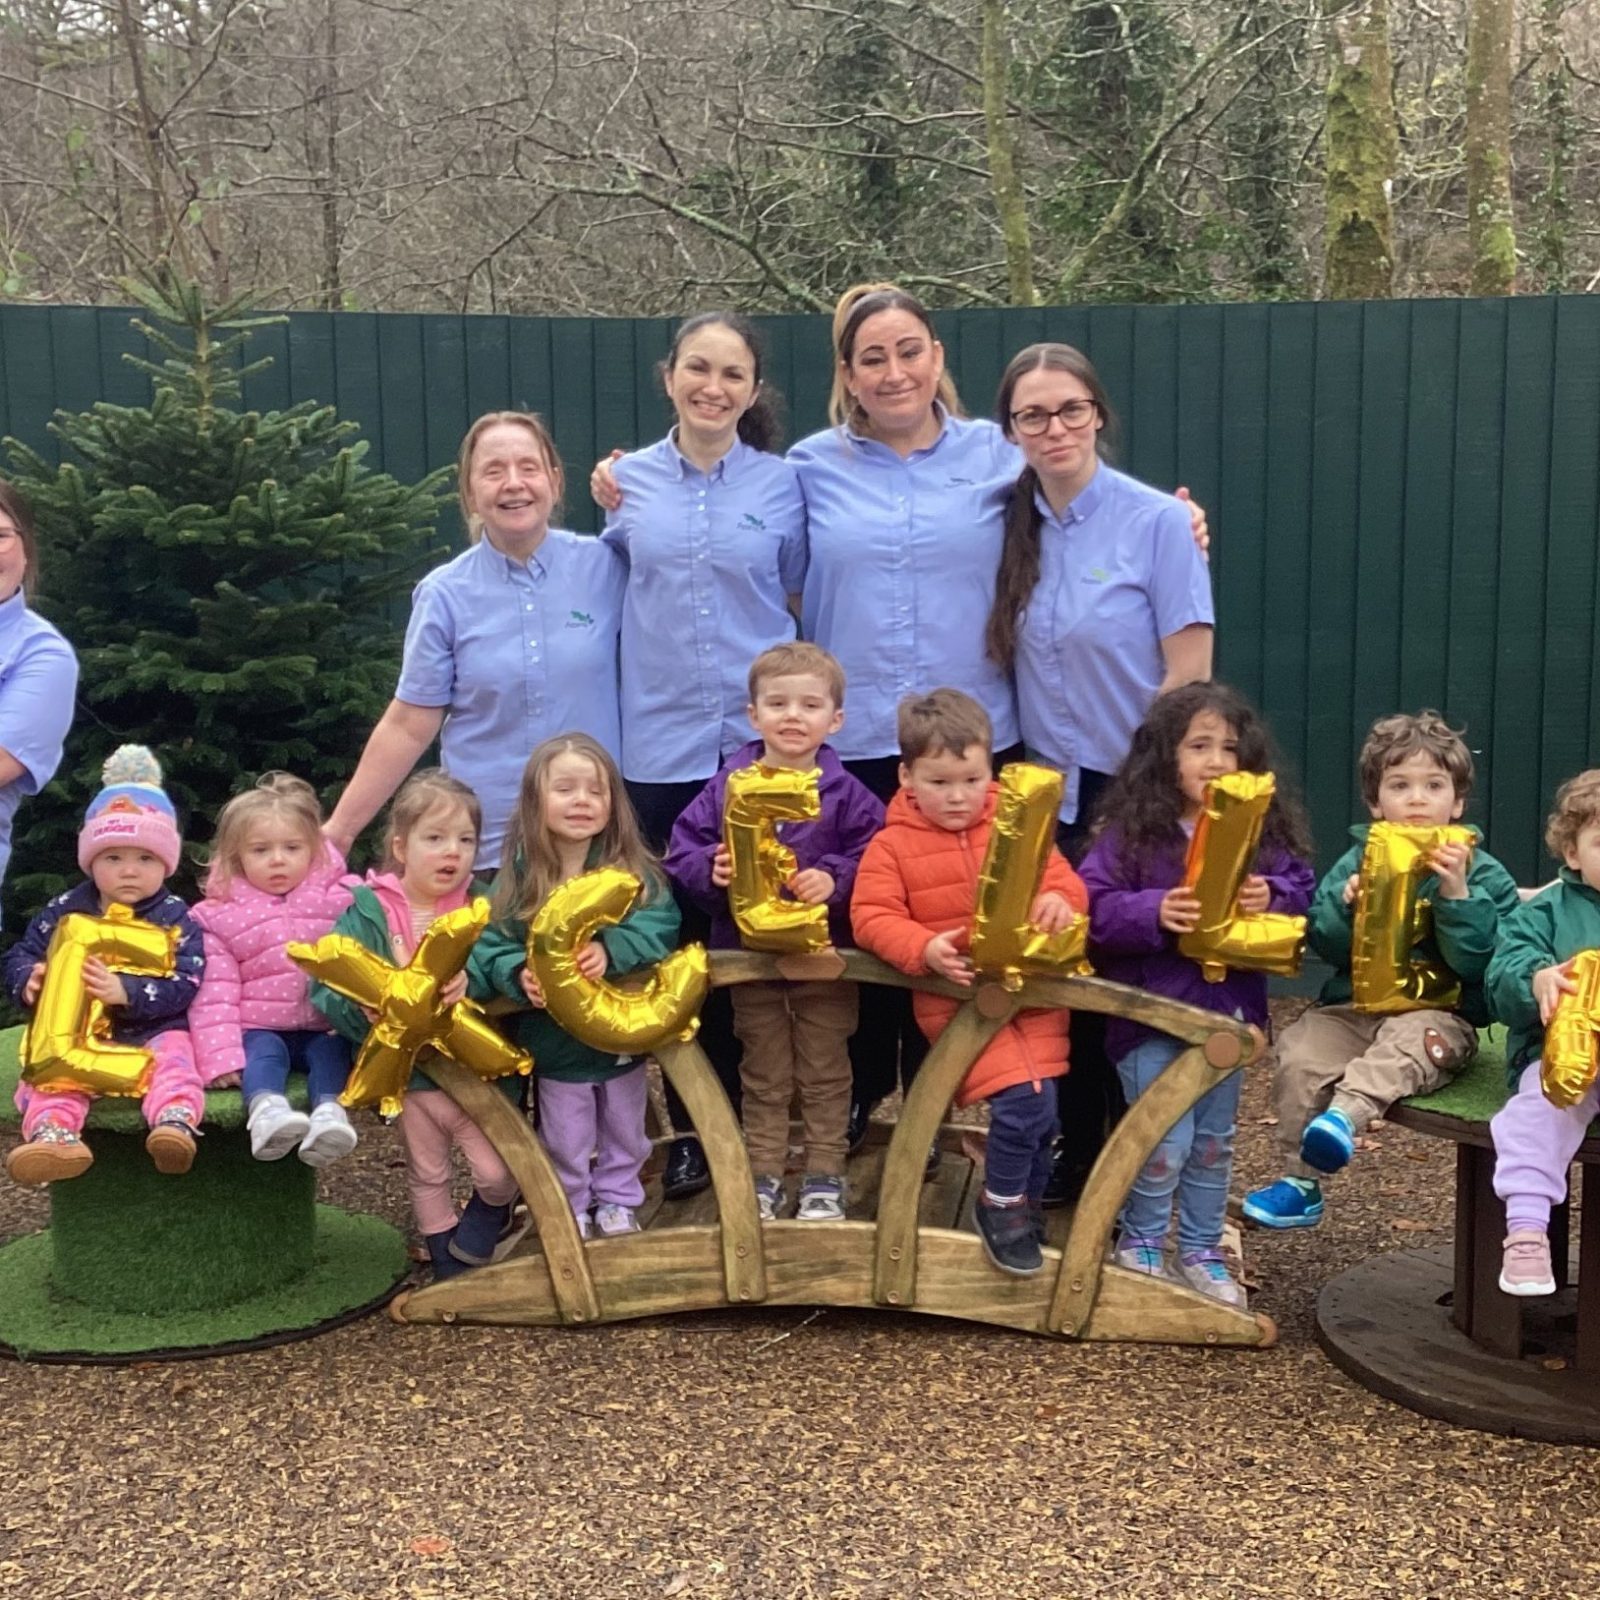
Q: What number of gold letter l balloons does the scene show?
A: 2